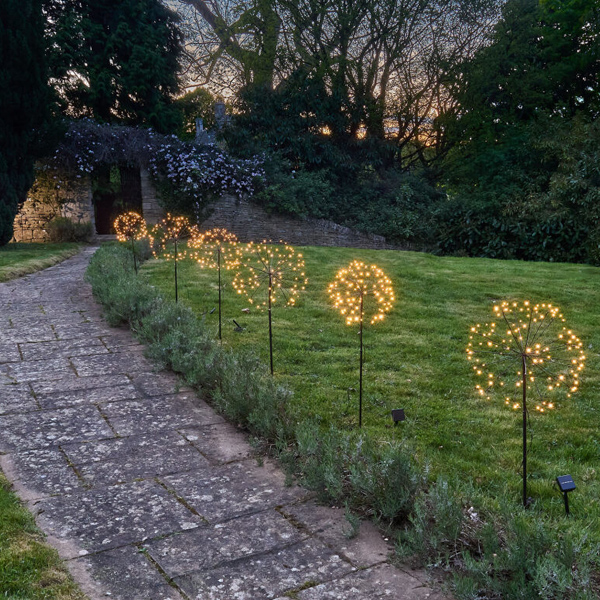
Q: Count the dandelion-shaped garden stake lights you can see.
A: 6